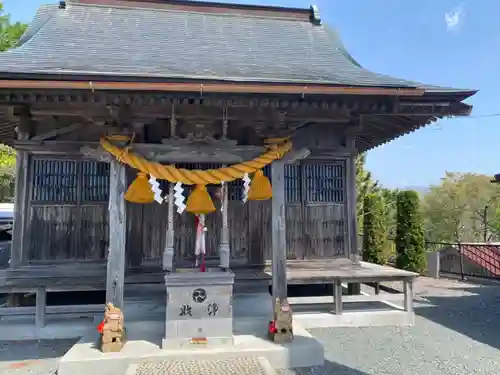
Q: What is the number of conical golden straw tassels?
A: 3